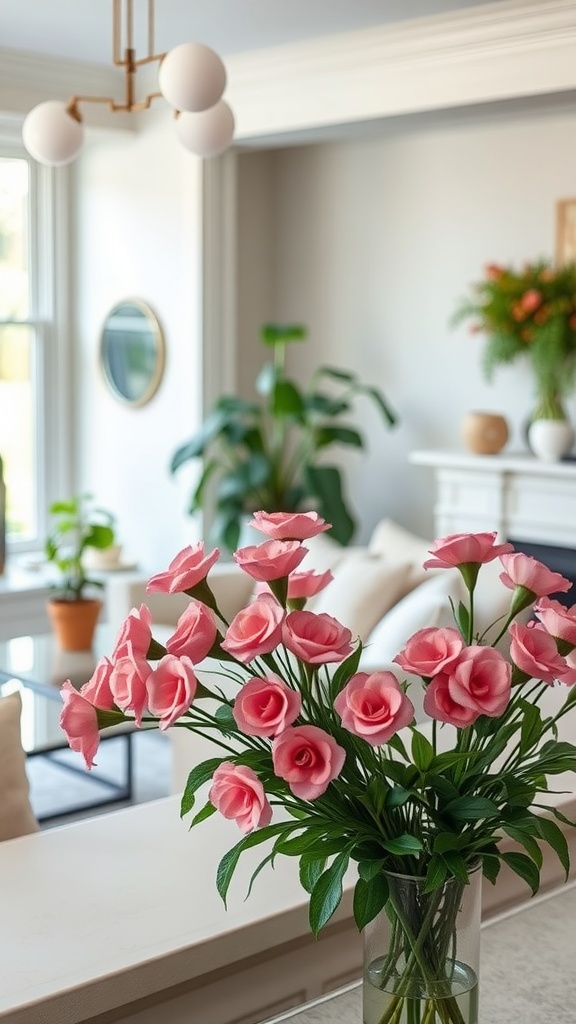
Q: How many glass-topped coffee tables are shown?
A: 1